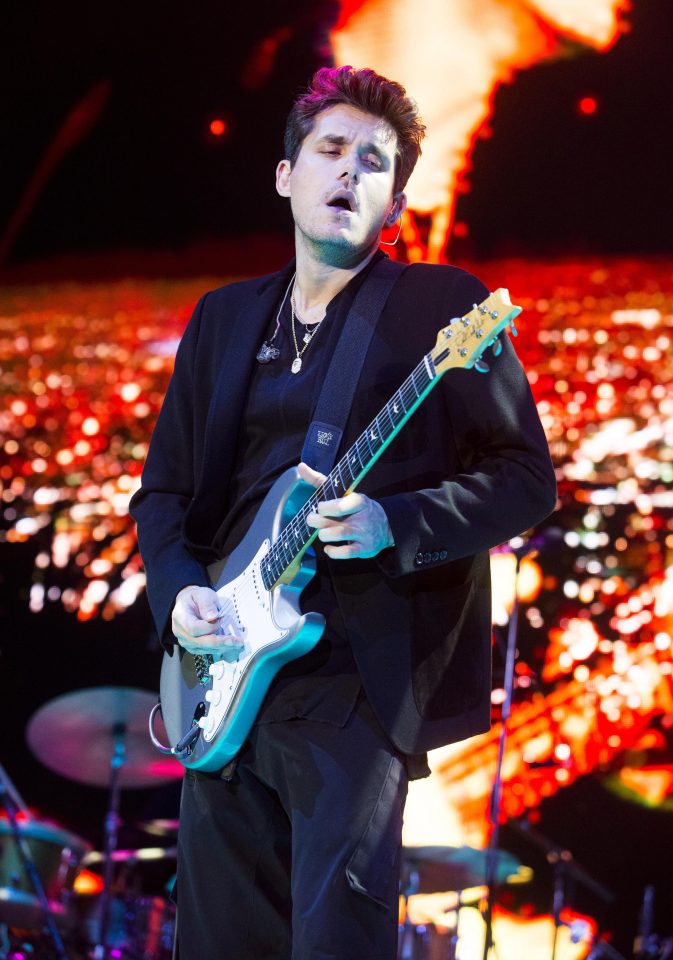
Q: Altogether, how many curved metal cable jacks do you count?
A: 1